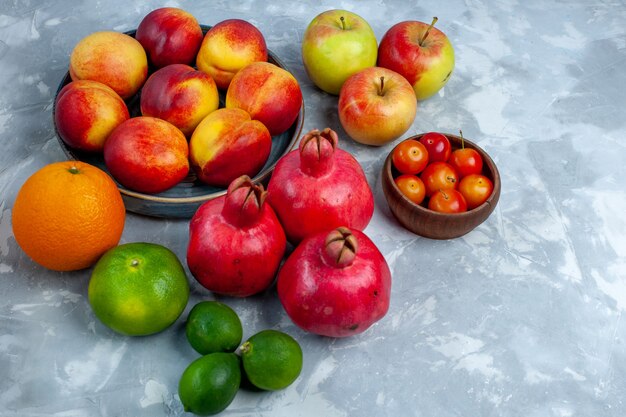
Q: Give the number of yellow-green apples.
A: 1